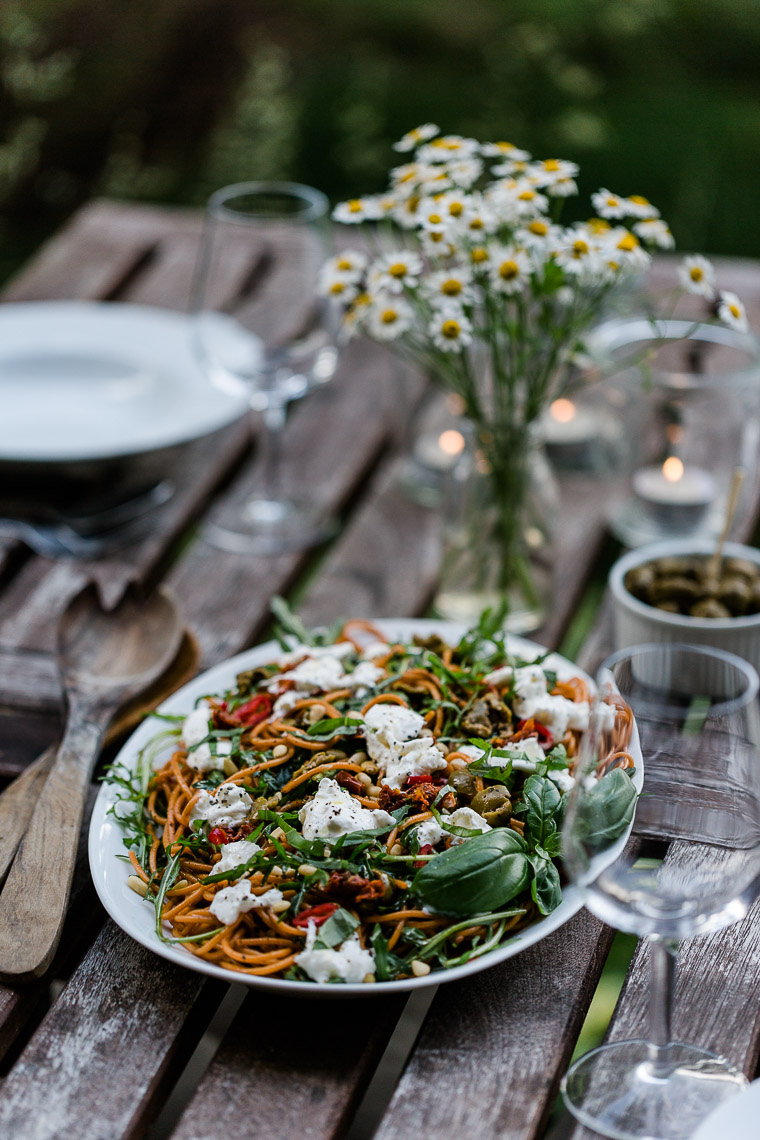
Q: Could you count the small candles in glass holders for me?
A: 3